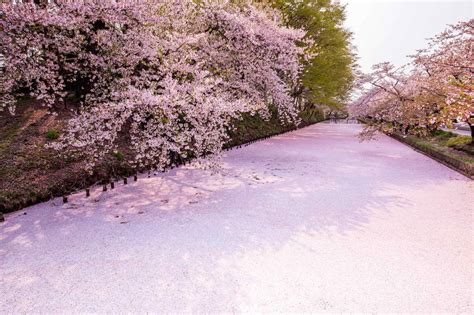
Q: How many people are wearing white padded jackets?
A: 0